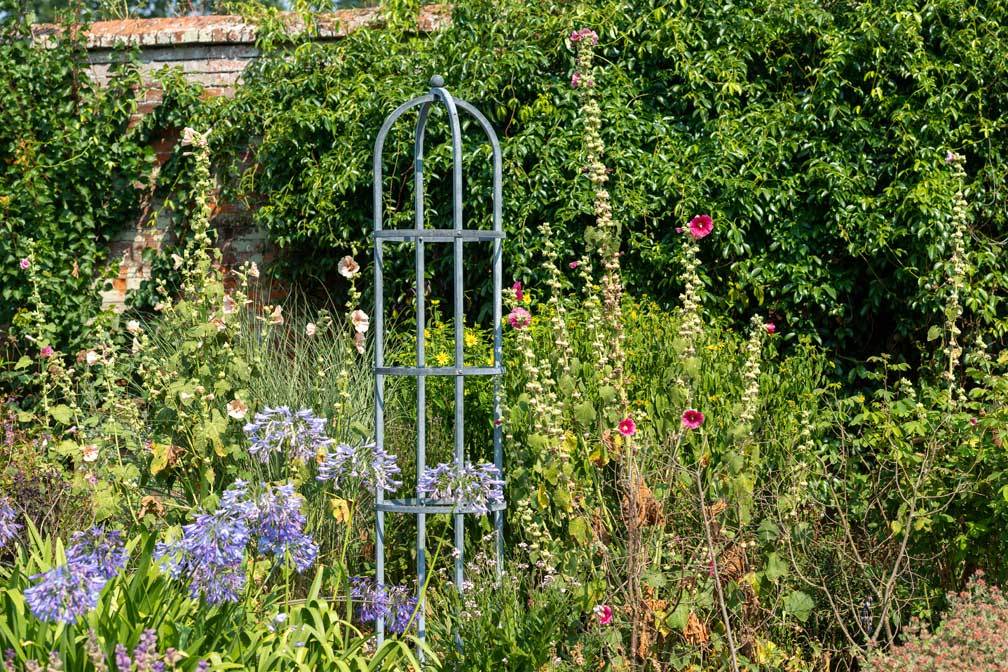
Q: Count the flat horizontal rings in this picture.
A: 3